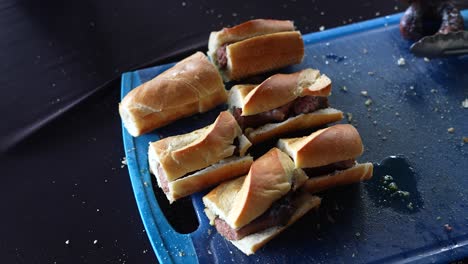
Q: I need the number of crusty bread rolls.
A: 6